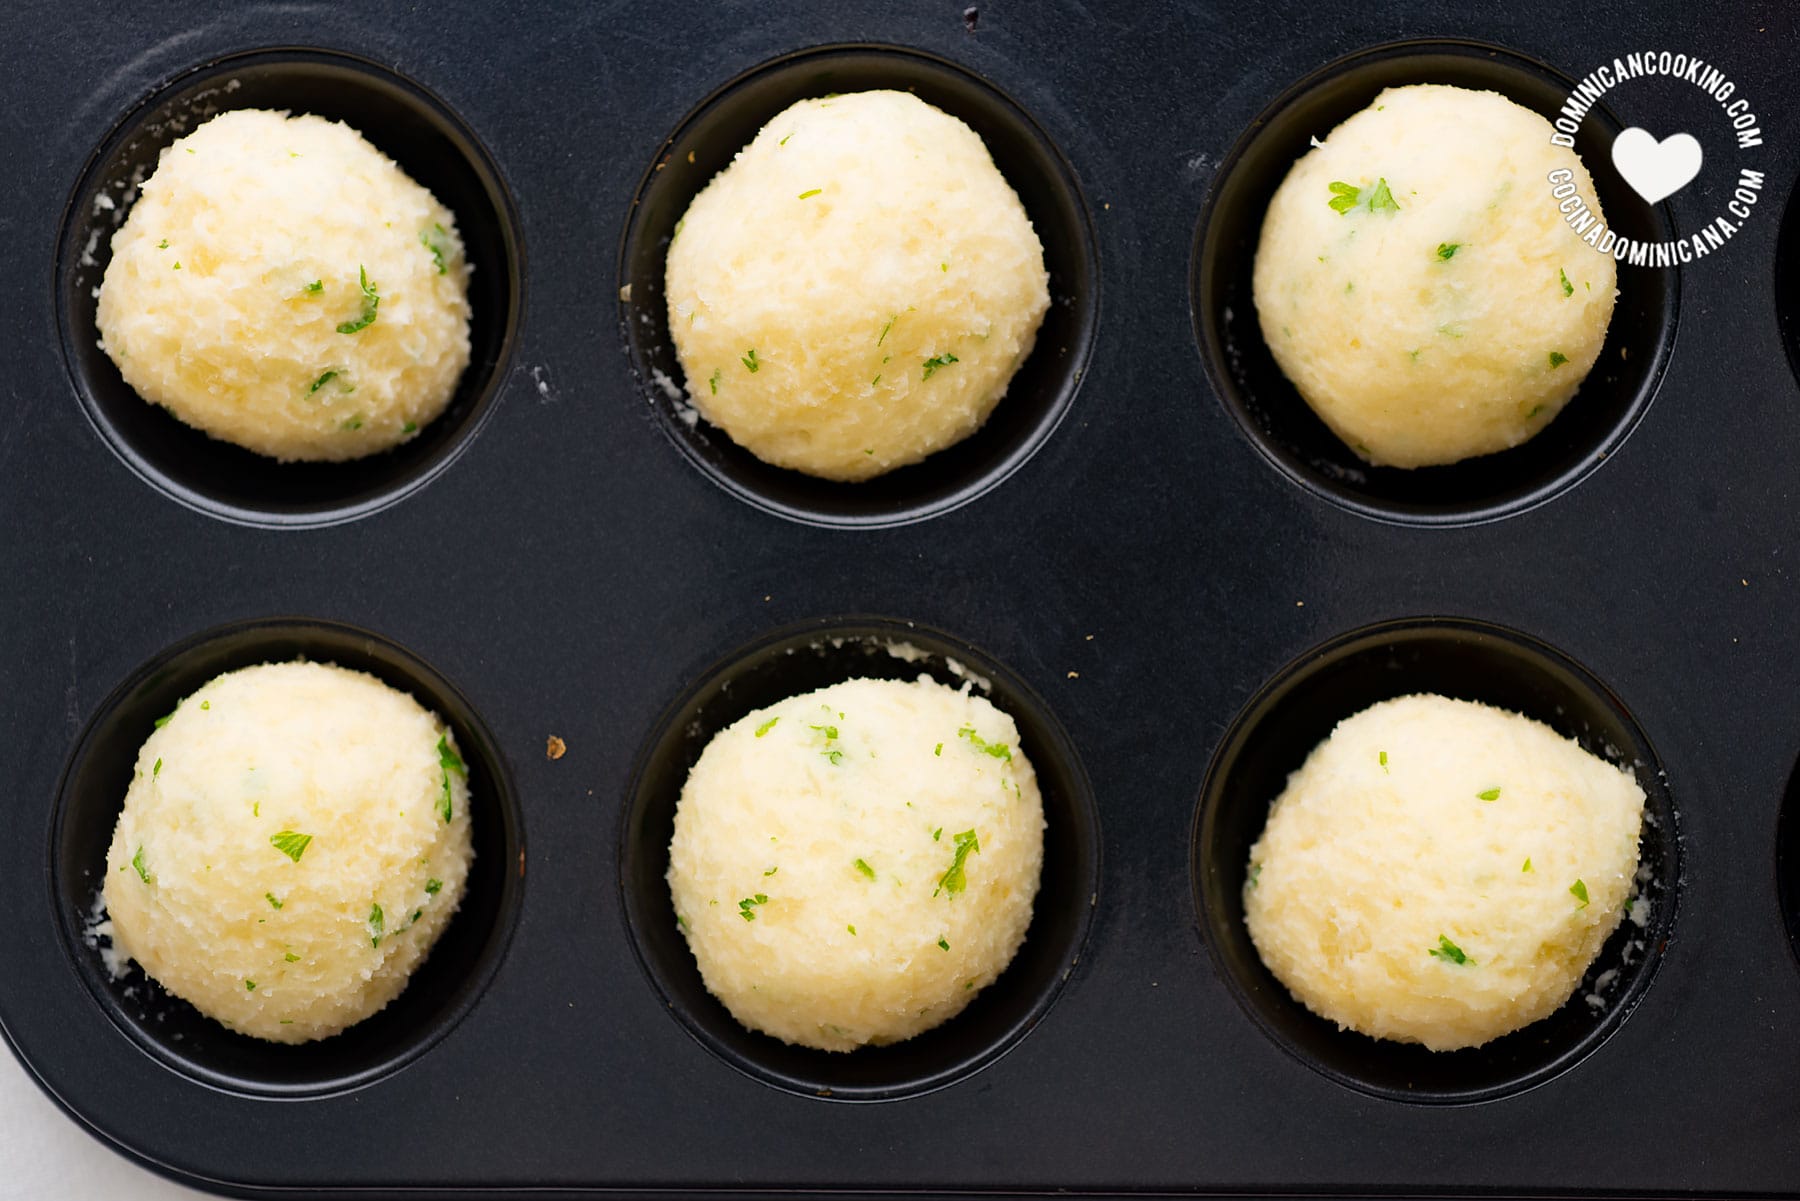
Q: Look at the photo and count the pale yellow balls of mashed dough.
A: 6